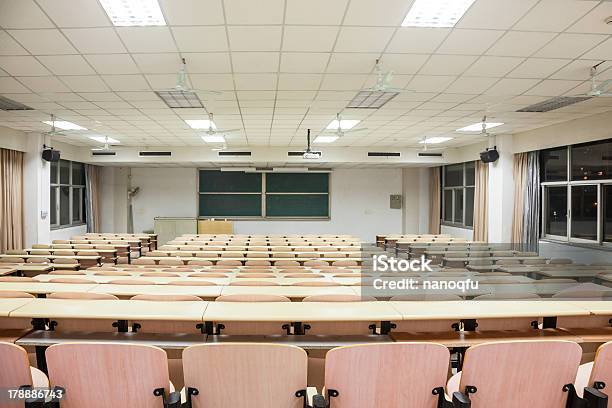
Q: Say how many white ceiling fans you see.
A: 10